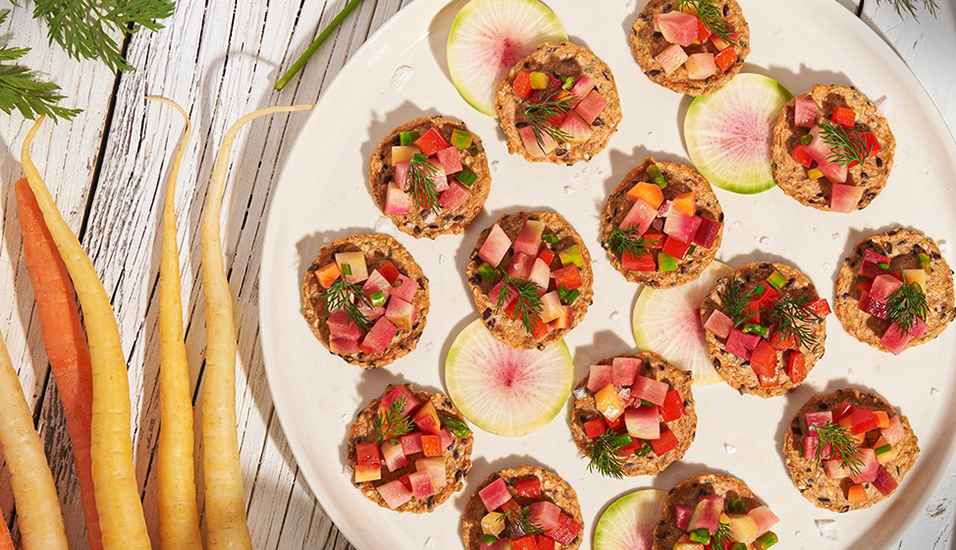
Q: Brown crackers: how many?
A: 14